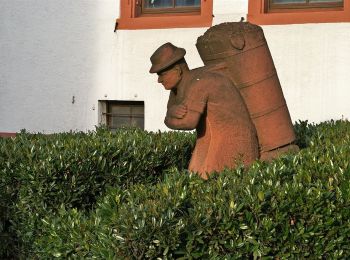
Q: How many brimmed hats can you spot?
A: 1